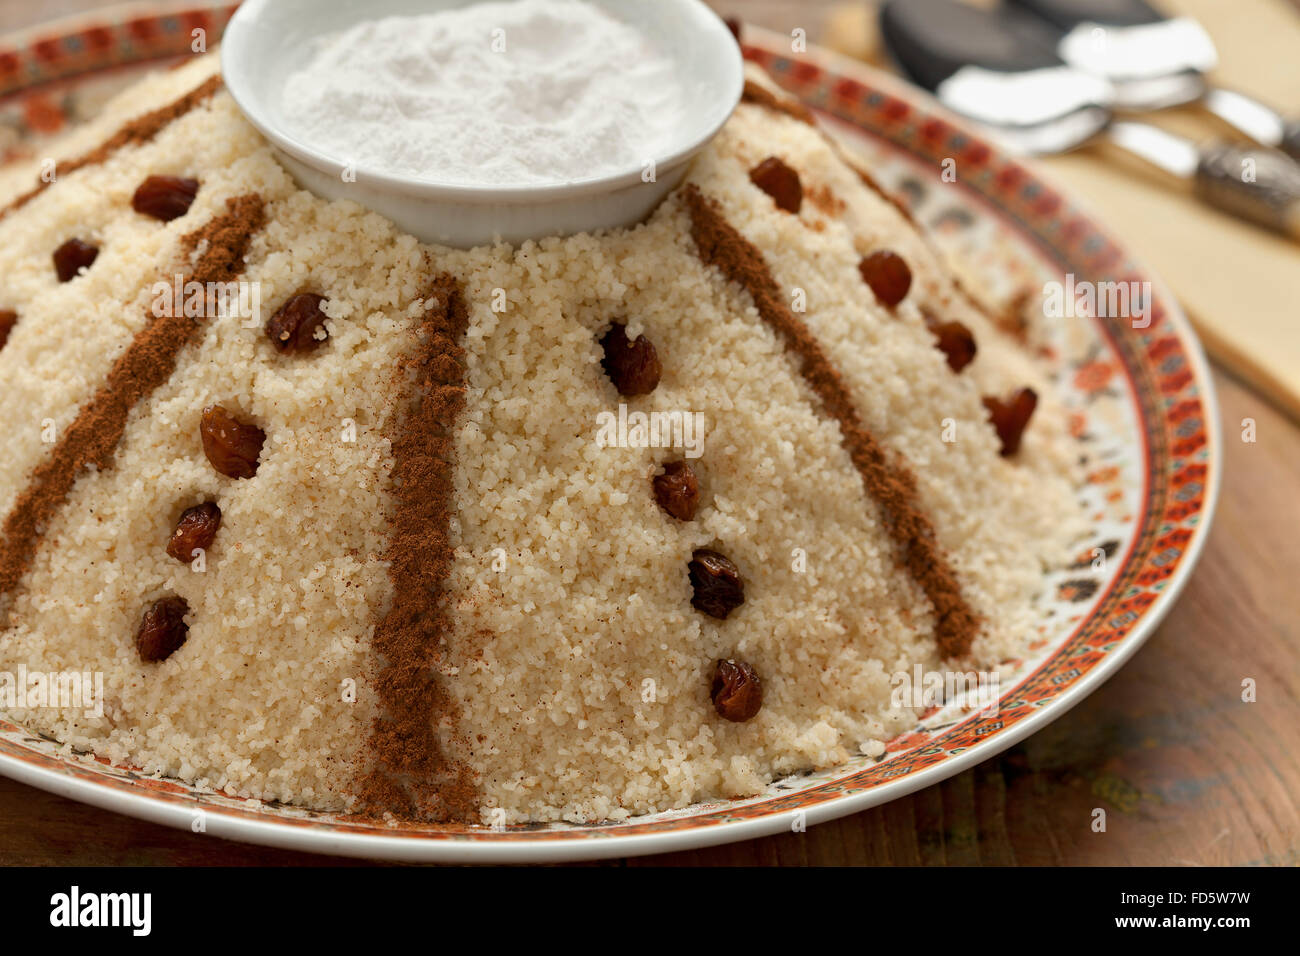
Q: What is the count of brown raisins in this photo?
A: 15